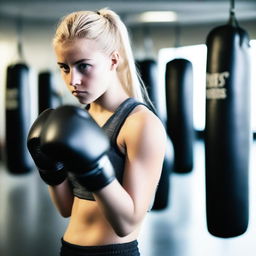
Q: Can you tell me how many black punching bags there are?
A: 5